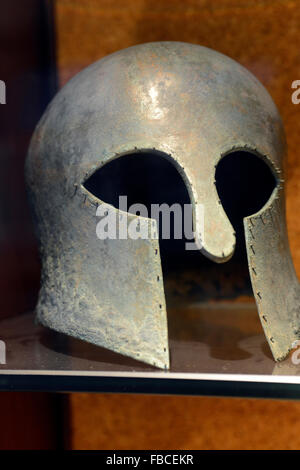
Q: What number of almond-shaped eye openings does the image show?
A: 2